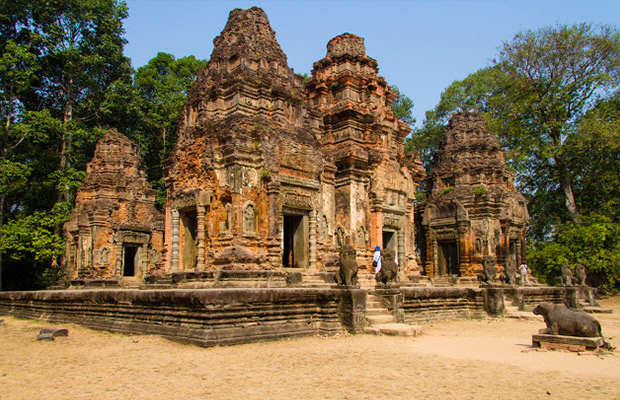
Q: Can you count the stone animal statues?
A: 7